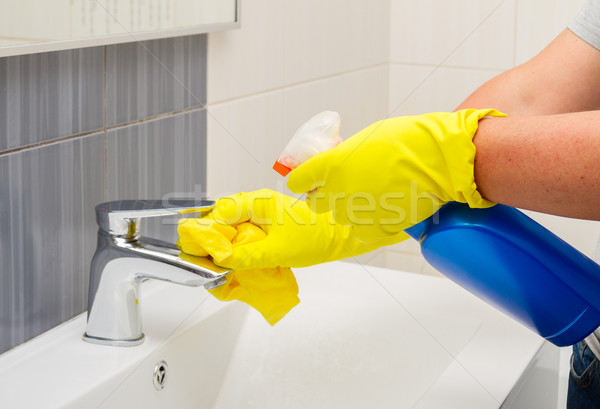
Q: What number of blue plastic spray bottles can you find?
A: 1